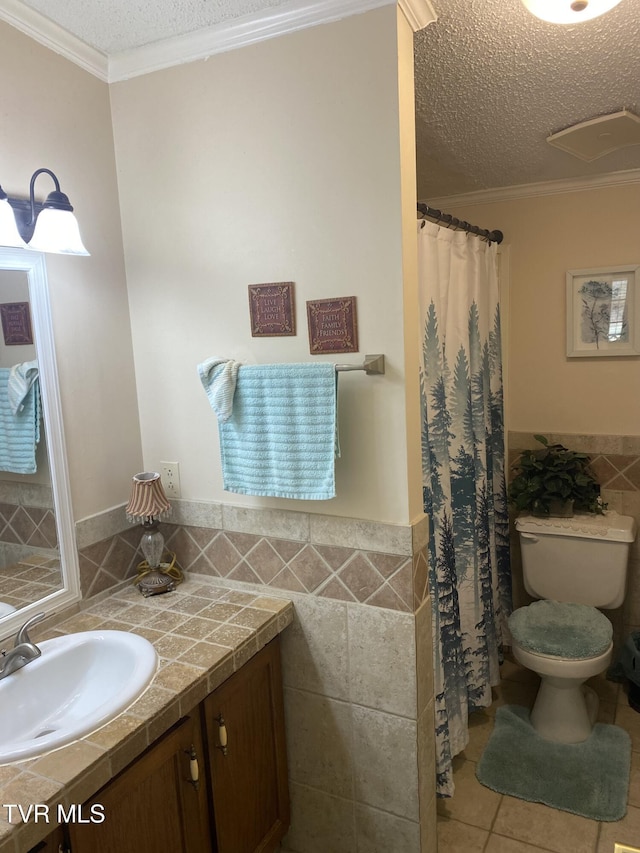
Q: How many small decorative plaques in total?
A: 2